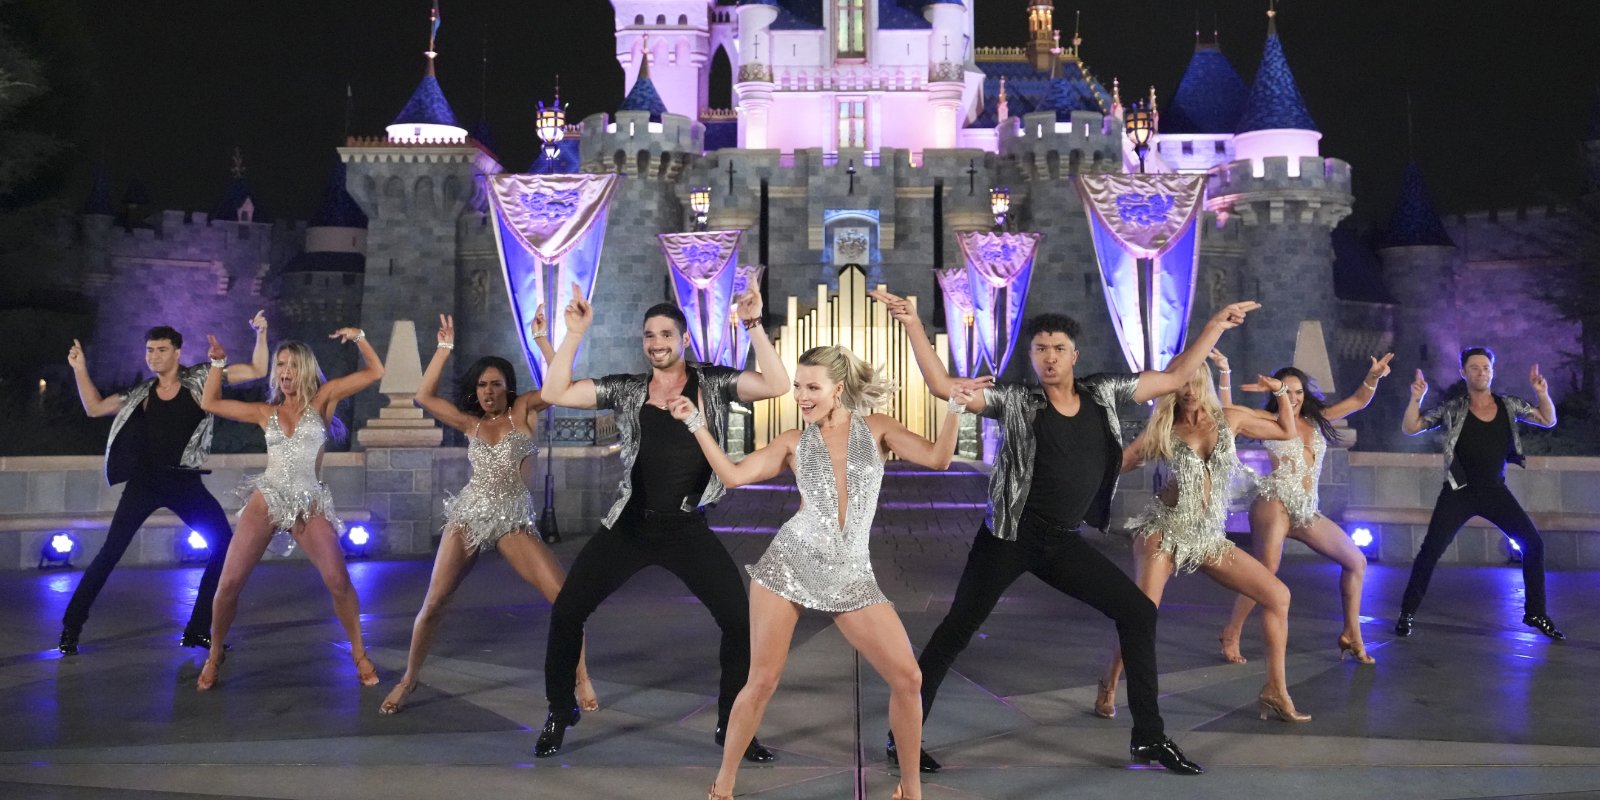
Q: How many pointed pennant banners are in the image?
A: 6